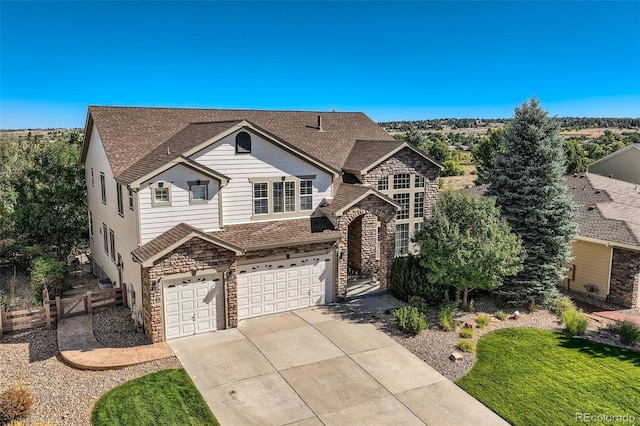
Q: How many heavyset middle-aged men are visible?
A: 0